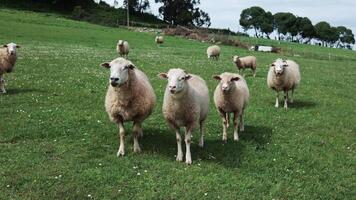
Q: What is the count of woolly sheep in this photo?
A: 9